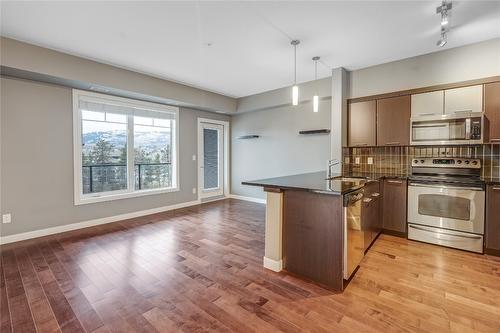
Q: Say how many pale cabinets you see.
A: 2